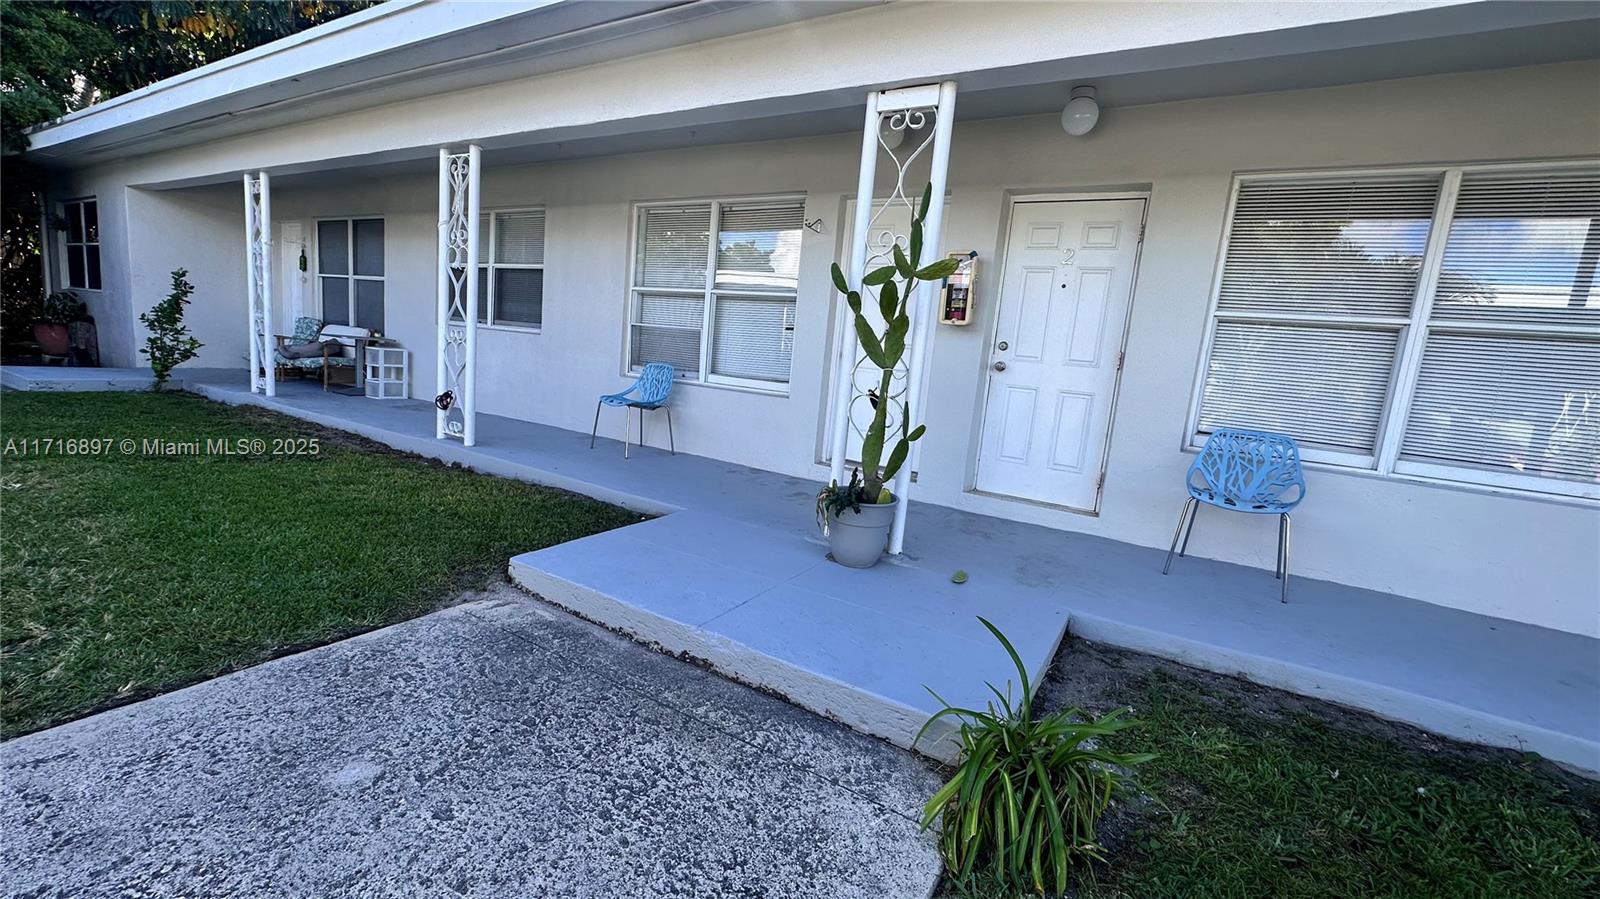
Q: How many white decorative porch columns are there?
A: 3